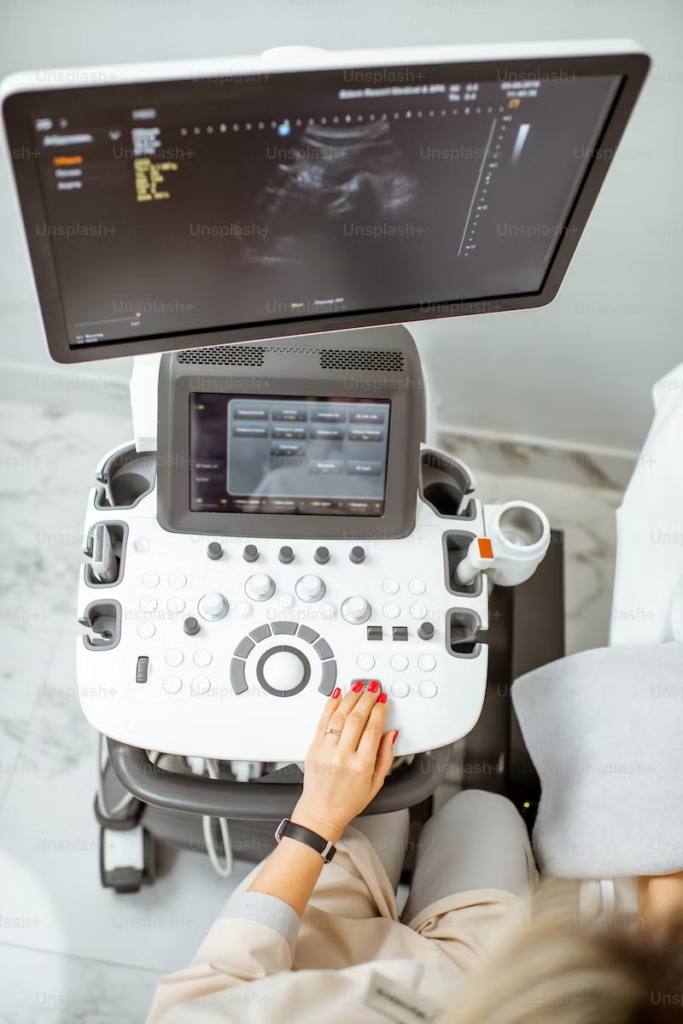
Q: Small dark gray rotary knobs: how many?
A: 7